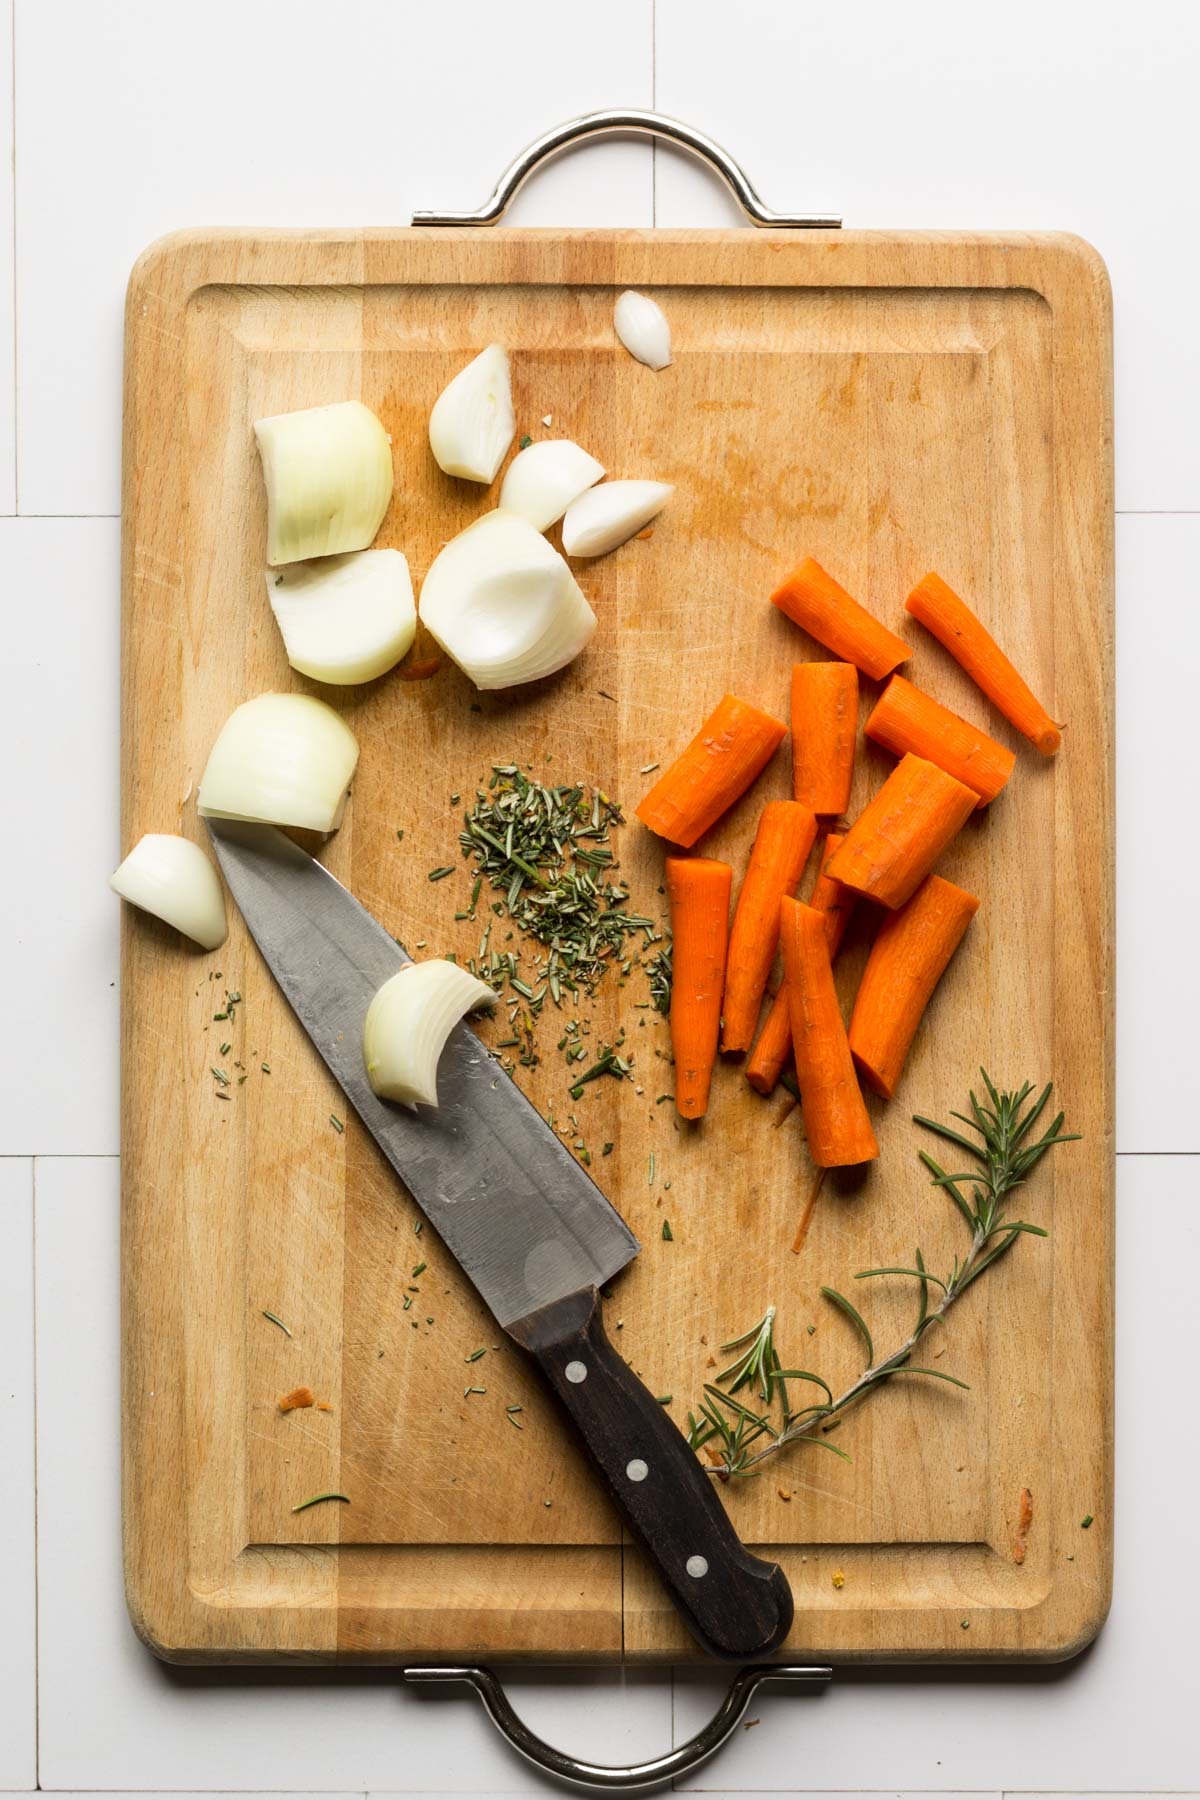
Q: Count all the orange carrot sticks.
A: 11